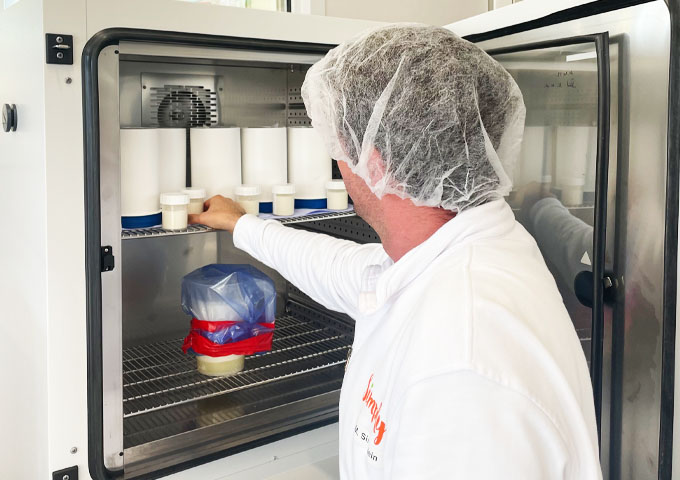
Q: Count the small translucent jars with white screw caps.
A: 5